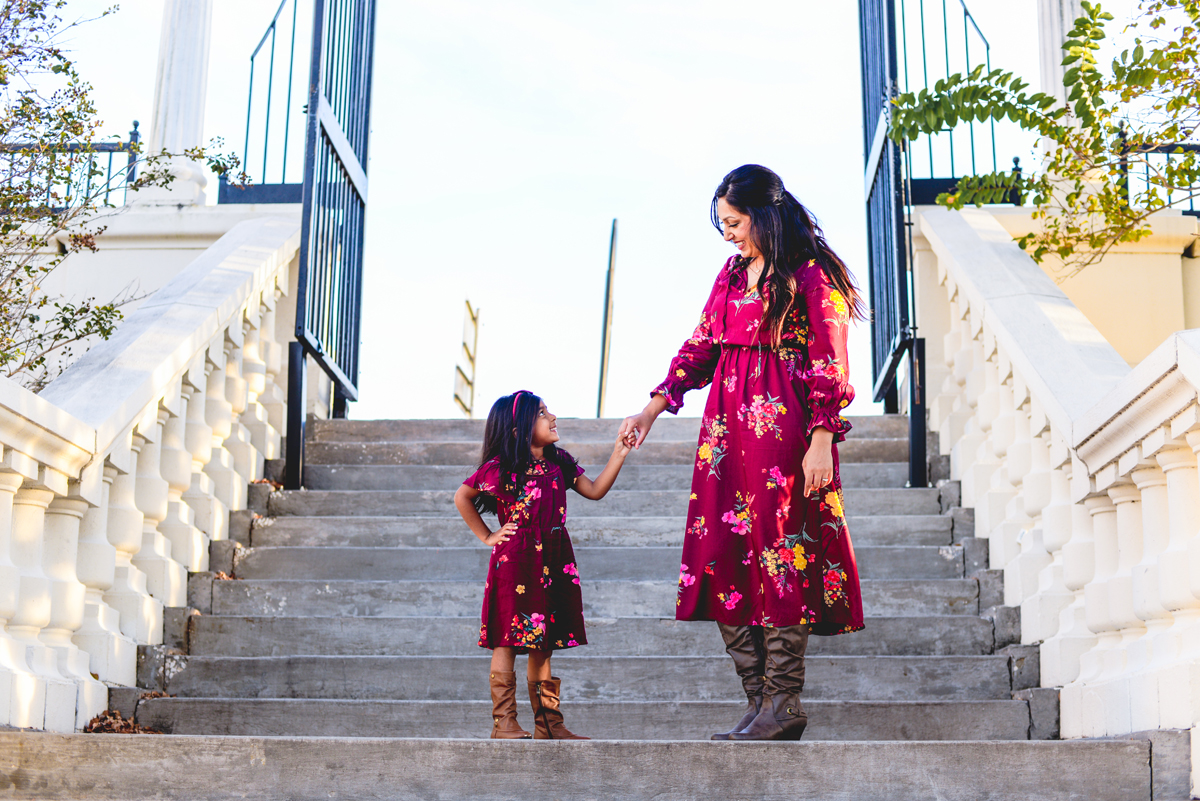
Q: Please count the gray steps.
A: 11